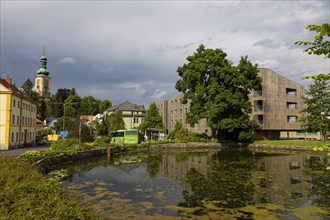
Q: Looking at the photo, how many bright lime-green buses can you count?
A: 1